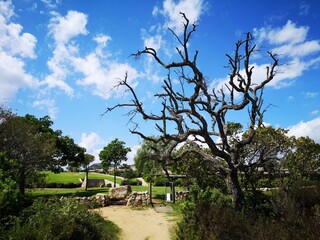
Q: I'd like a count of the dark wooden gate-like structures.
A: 1